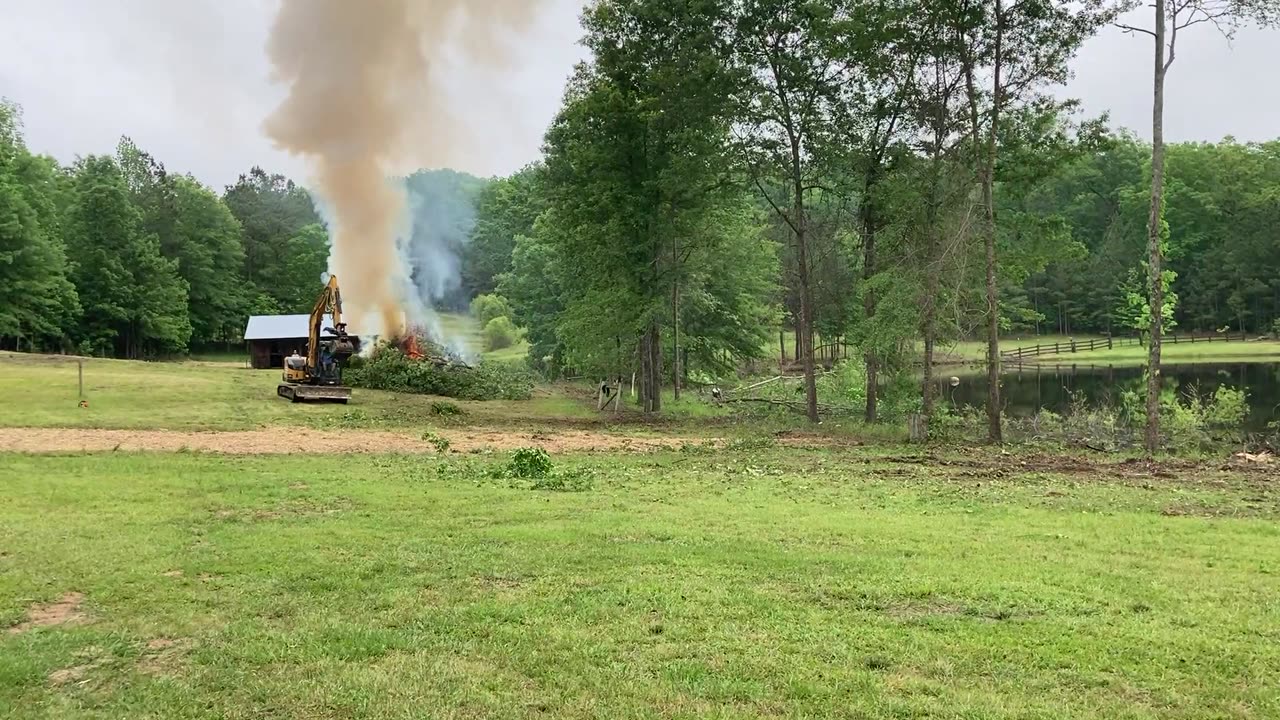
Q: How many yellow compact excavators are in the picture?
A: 1